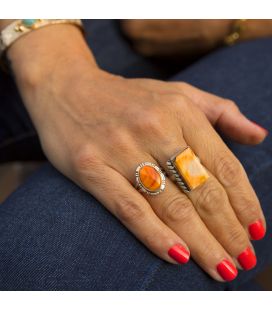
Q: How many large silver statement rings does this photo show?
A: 2